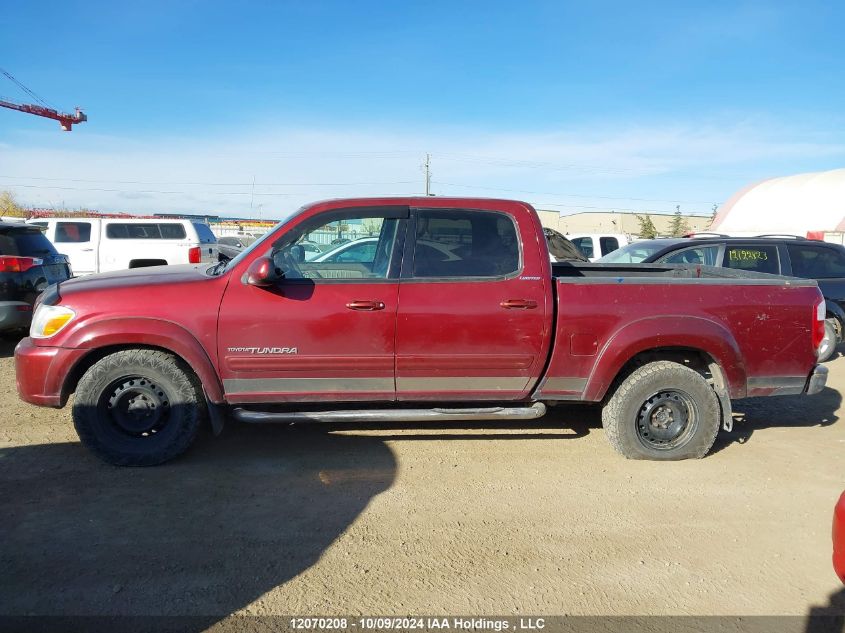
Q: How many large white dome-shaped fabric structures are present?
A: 1